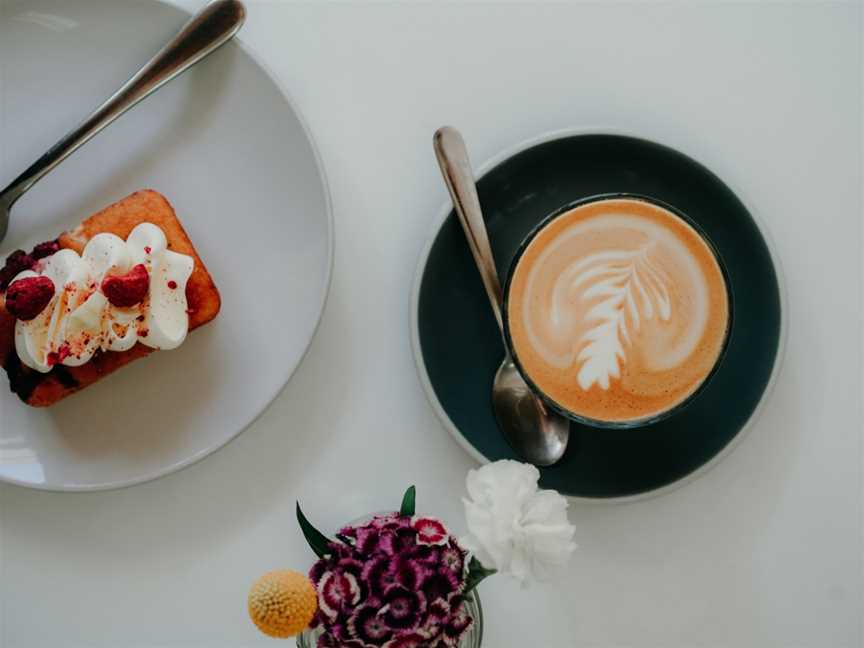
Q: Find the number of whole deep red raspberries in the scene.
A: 2